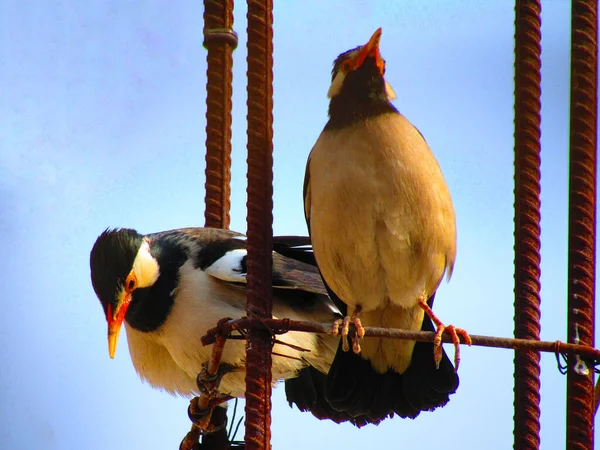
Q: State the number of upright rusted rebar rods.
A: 4